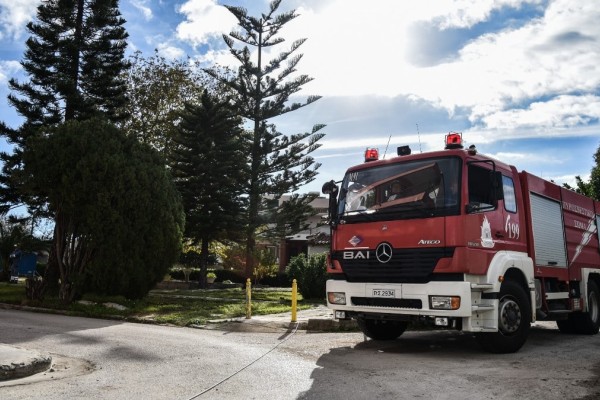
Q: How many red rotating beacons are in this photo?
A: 2